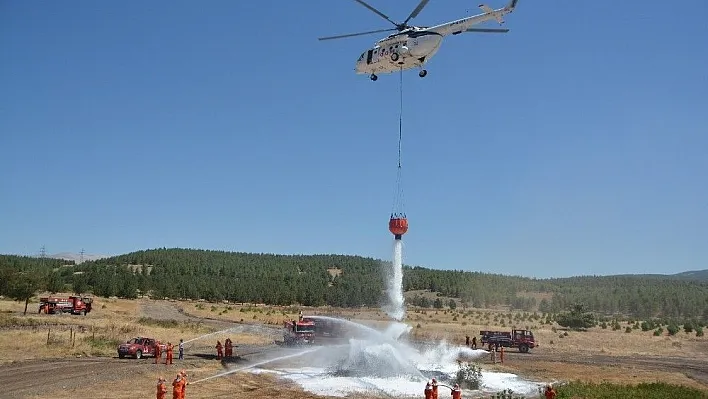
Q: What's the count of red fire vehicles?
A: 4